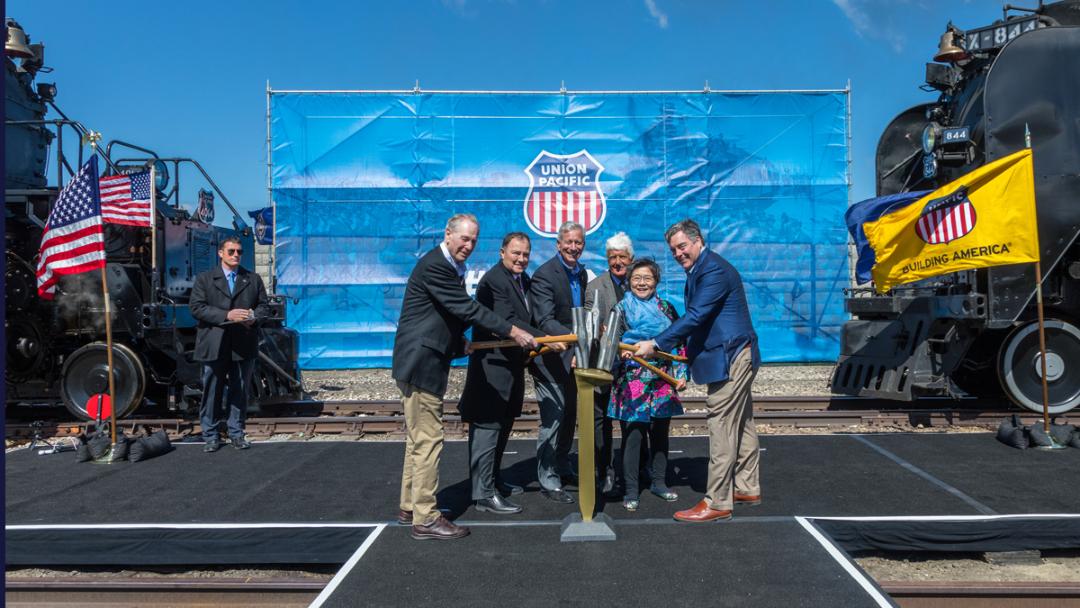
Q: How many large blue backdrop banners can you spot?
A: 1